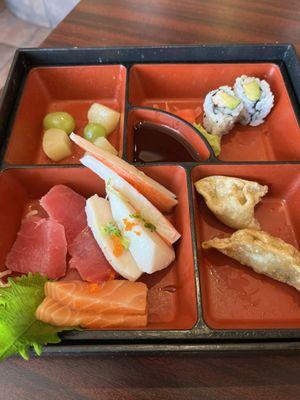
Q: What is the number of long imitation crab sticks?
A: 2